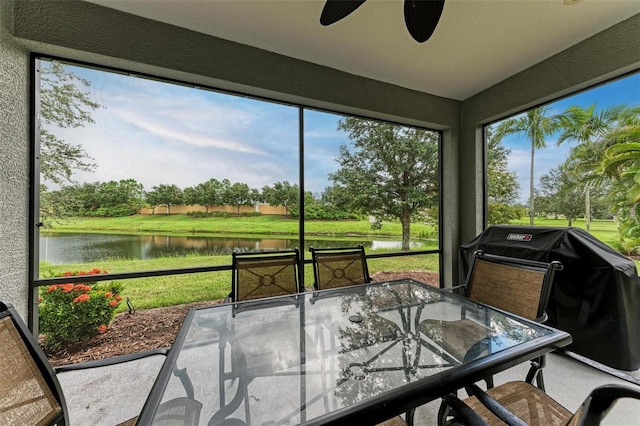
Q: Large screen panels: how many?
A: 3